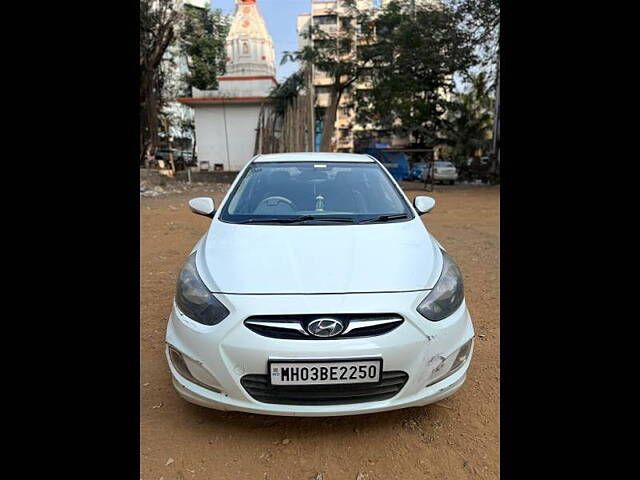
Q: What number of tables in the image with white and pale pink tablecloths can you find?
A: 0